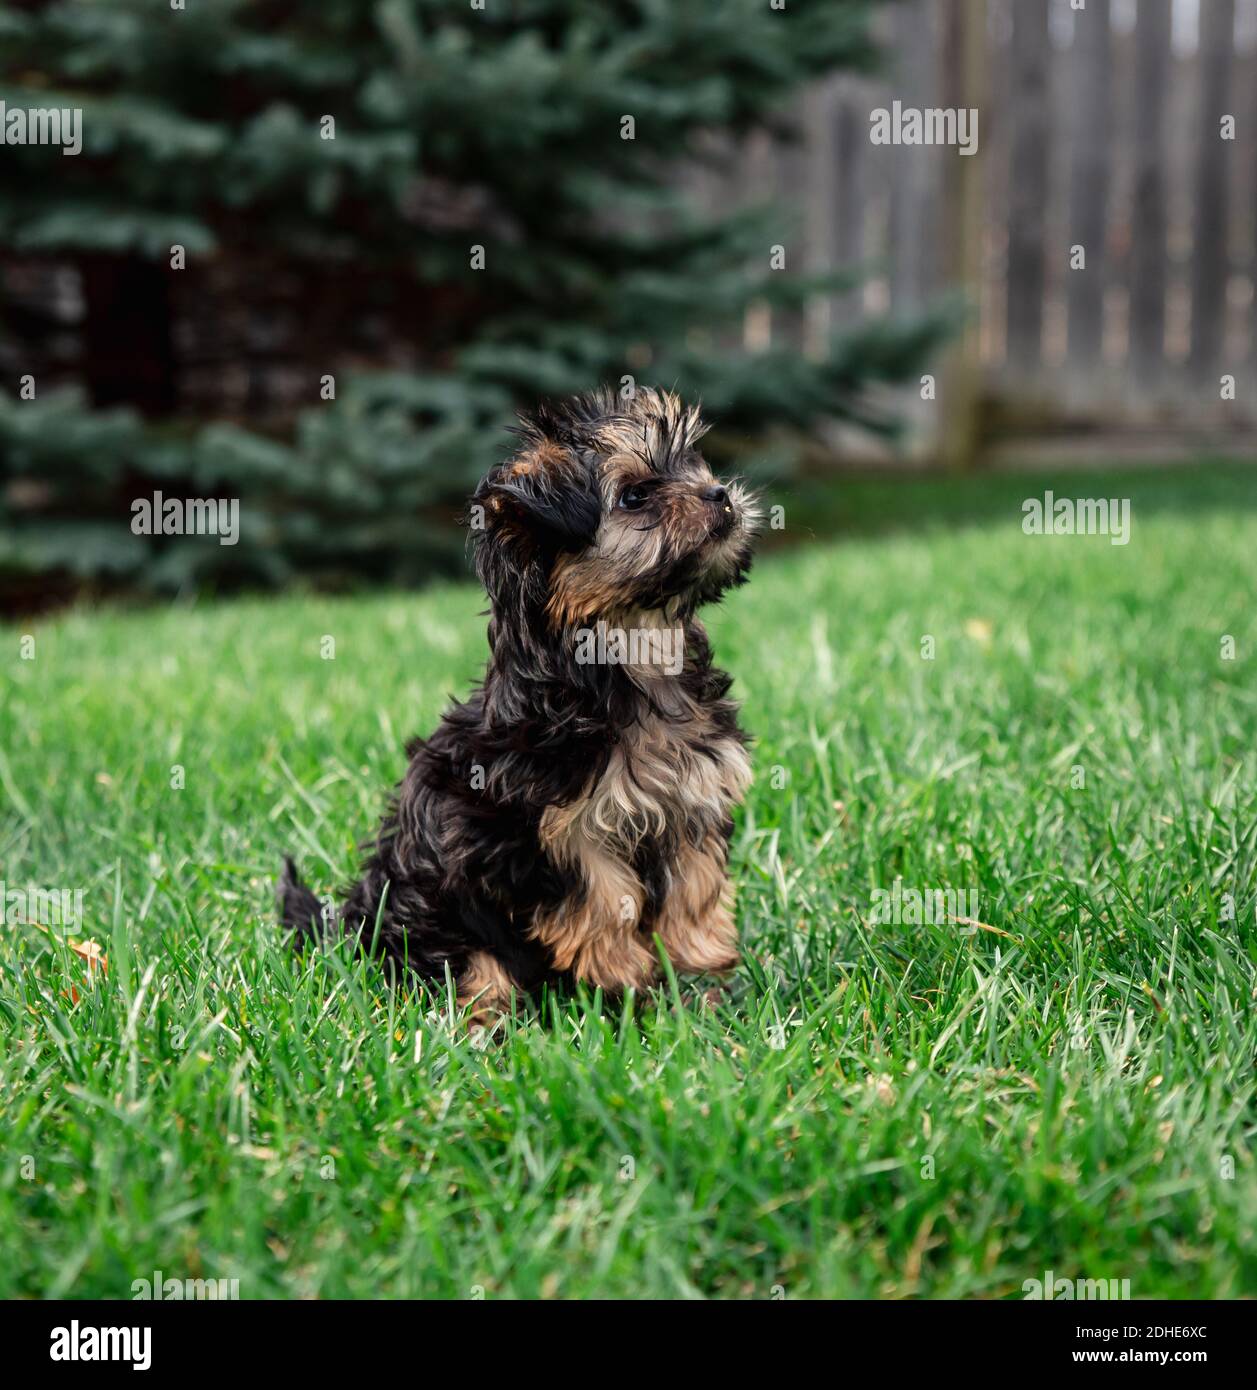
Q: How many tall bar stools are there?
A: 0